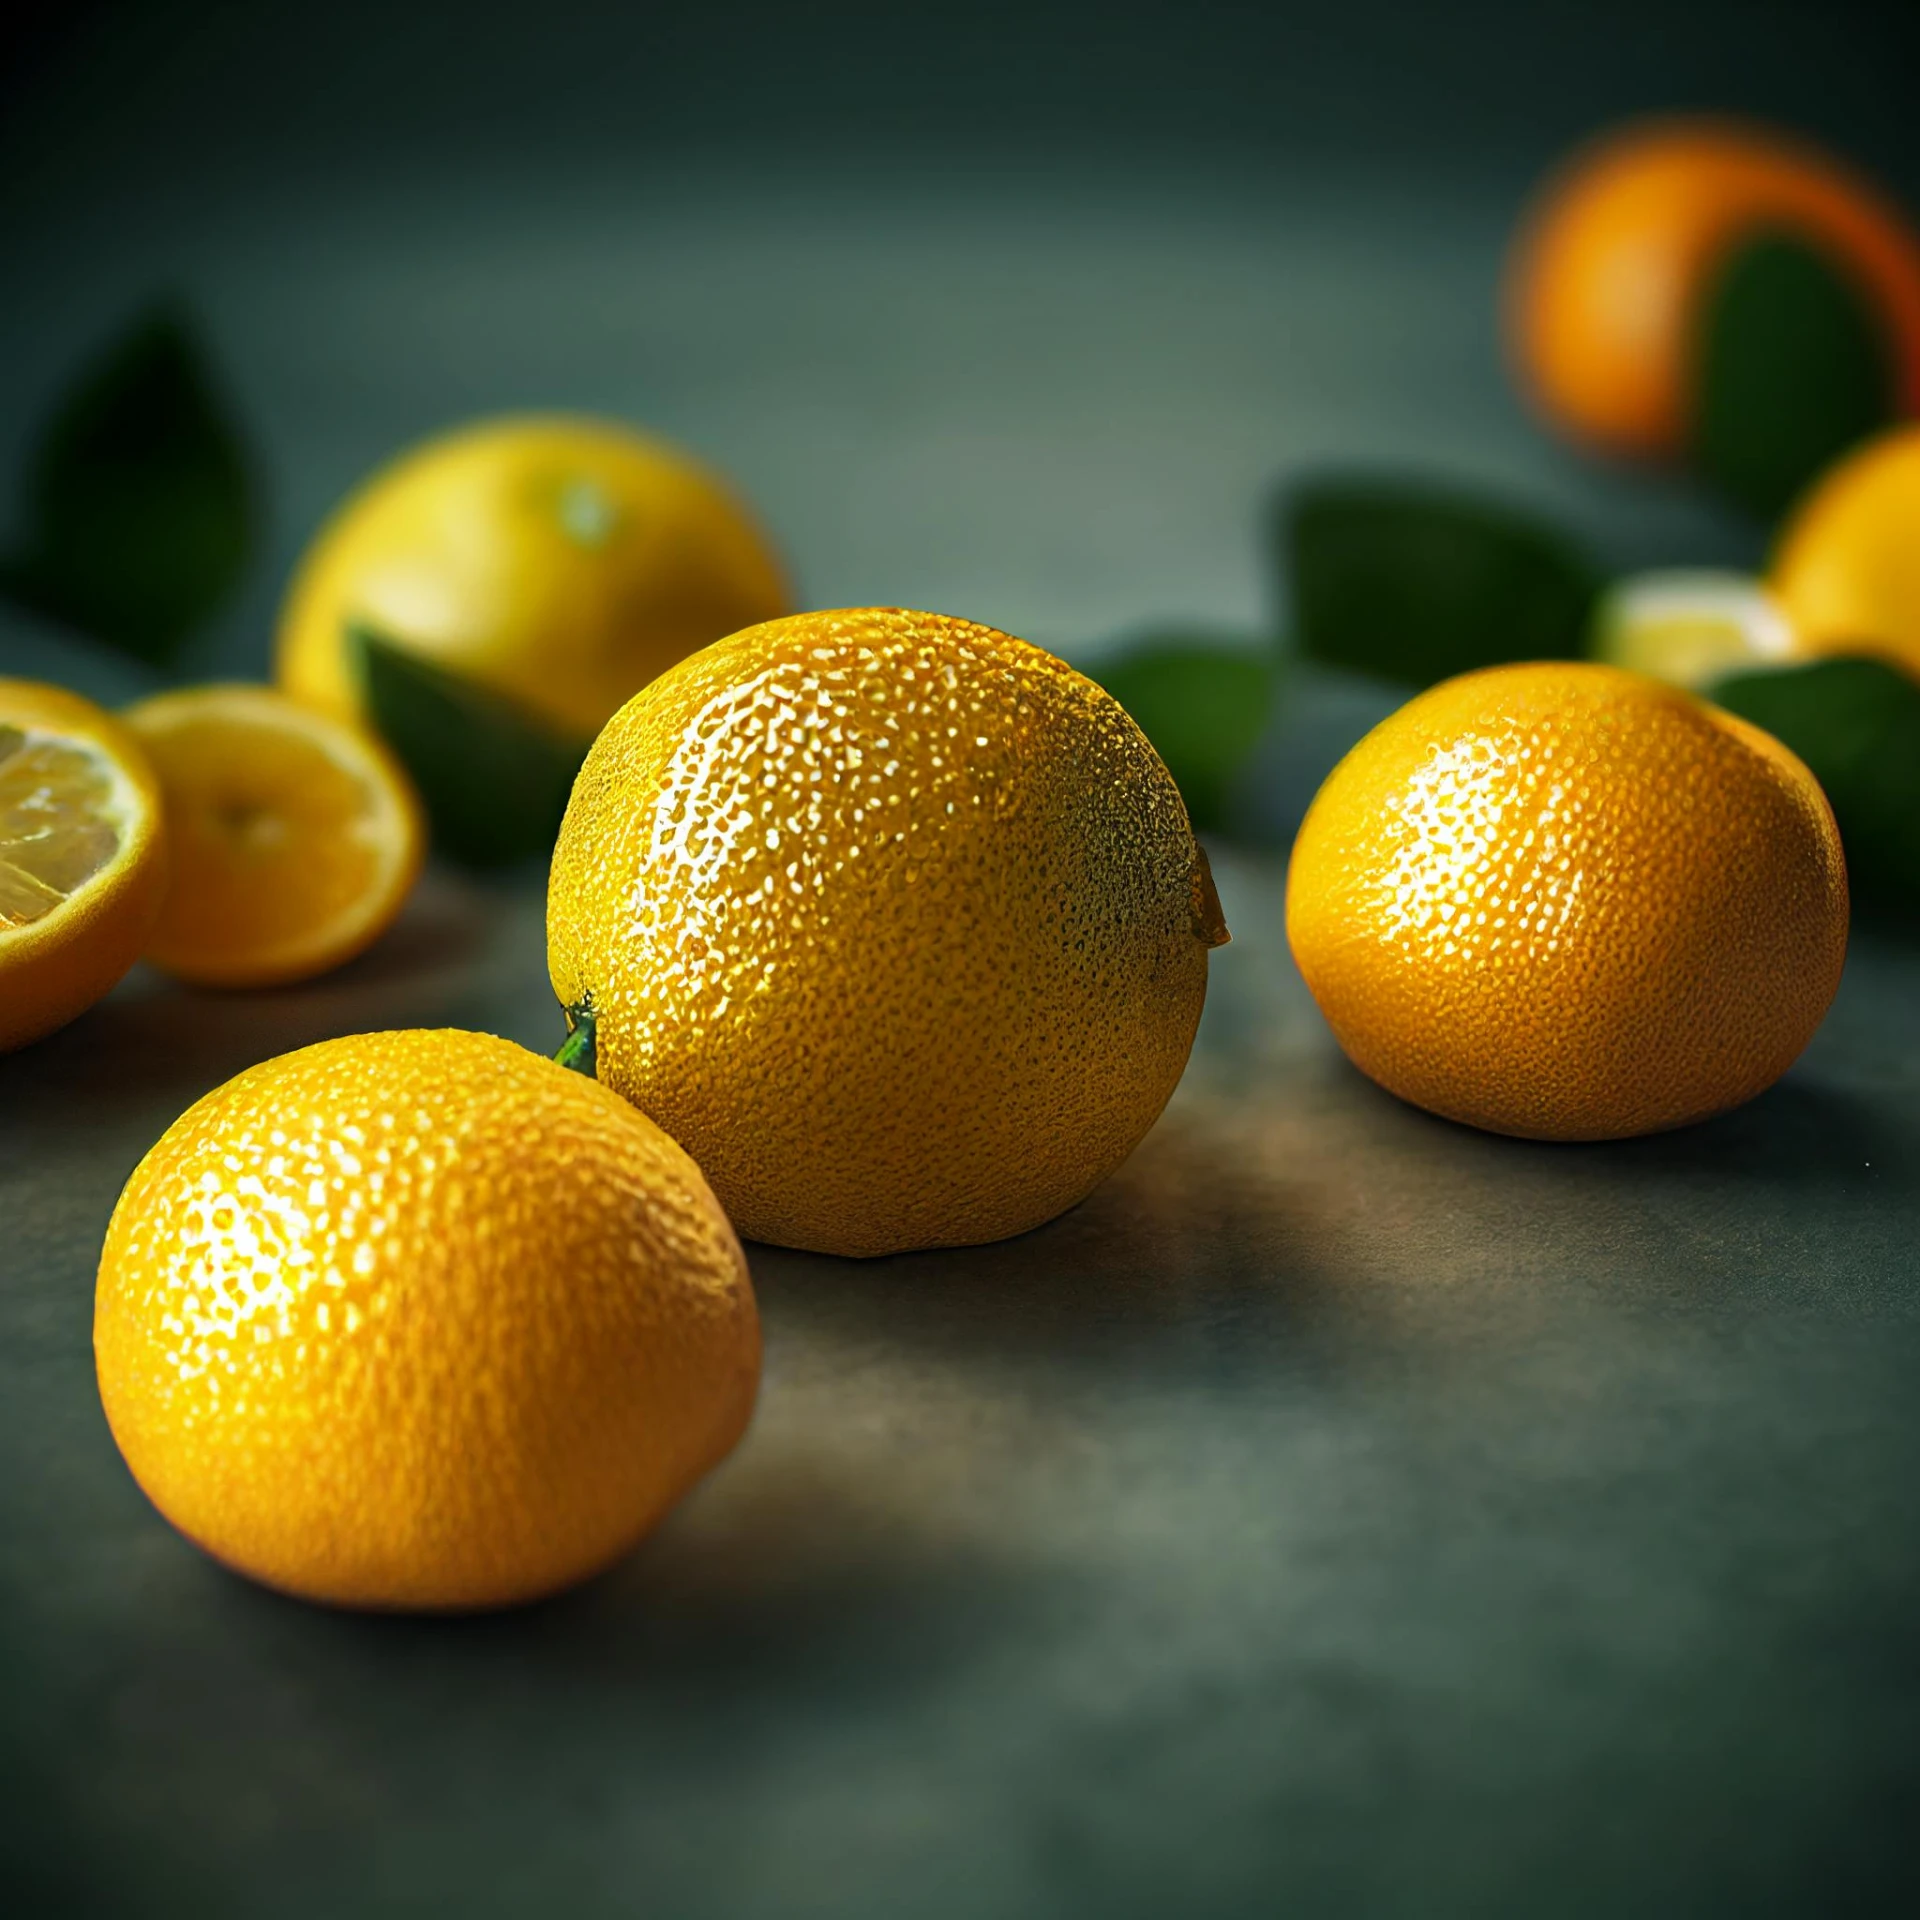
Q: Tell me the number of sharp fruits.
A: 3